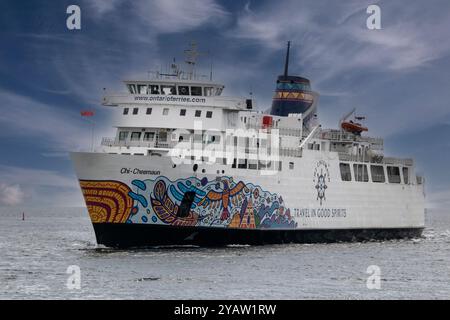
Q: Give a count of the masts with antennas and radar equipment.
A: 1